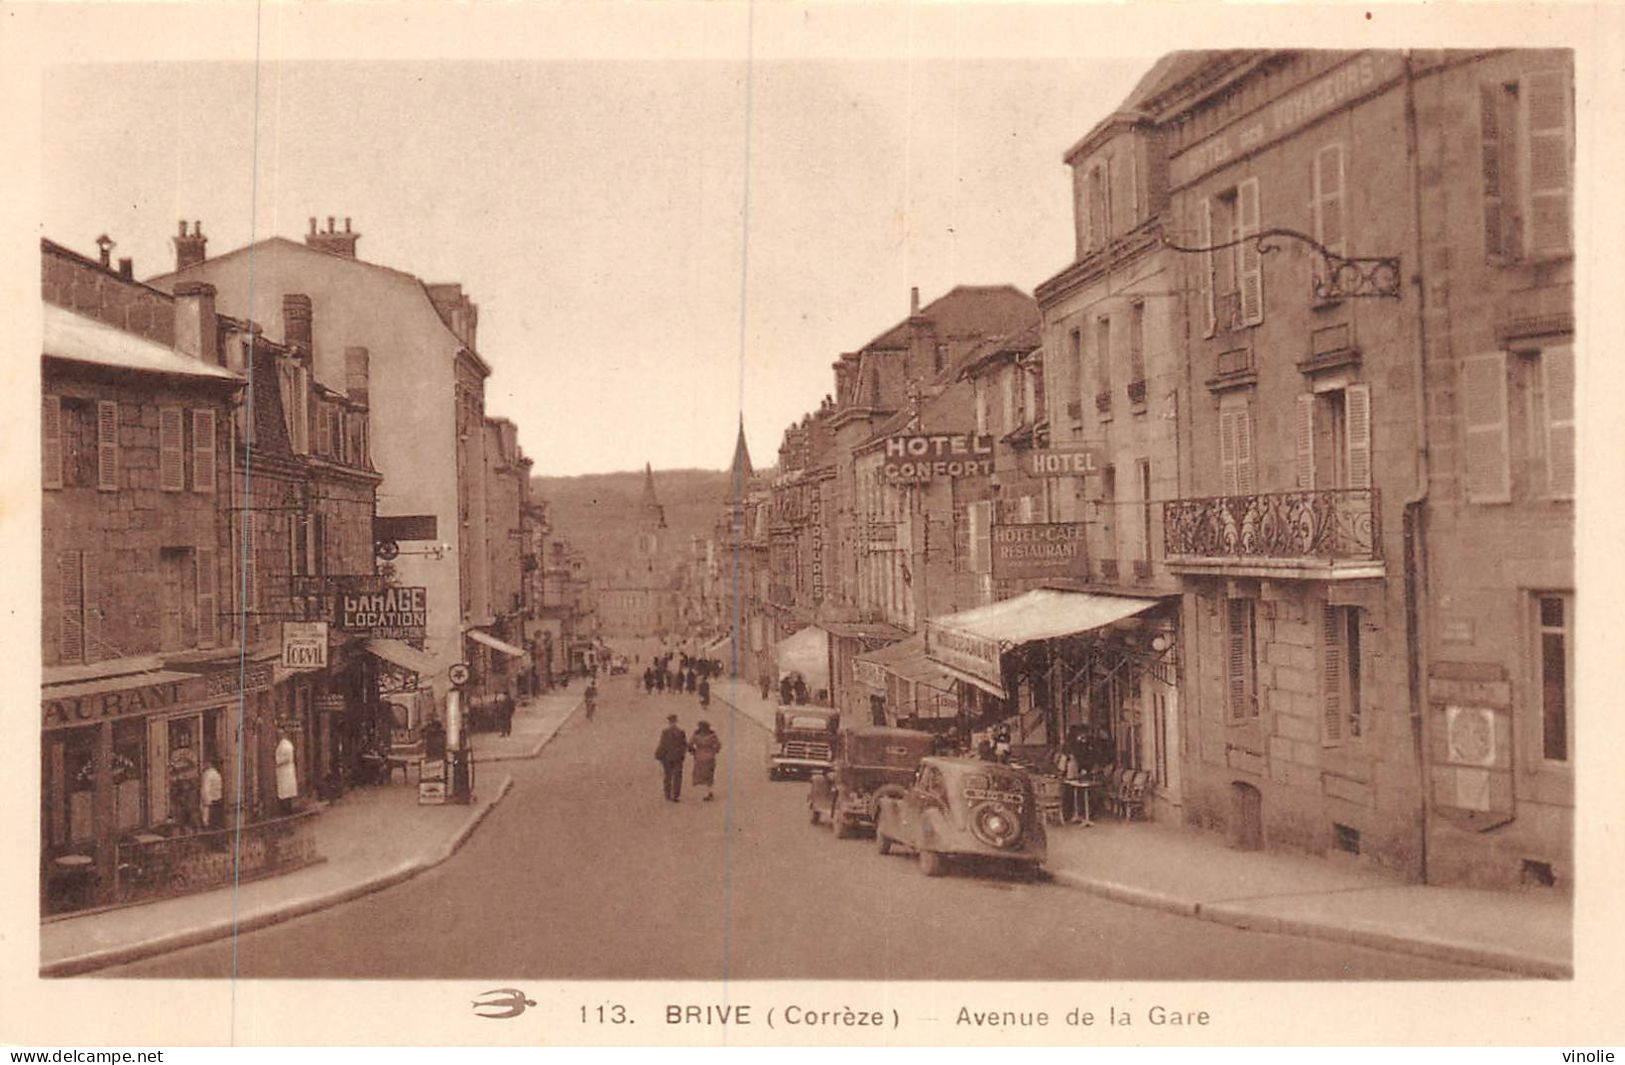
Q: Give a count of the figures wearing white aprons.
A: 2